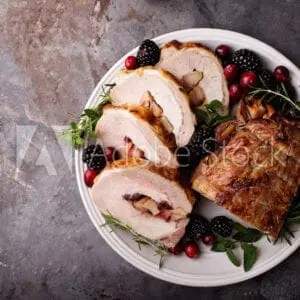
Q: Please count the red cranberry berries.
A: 11